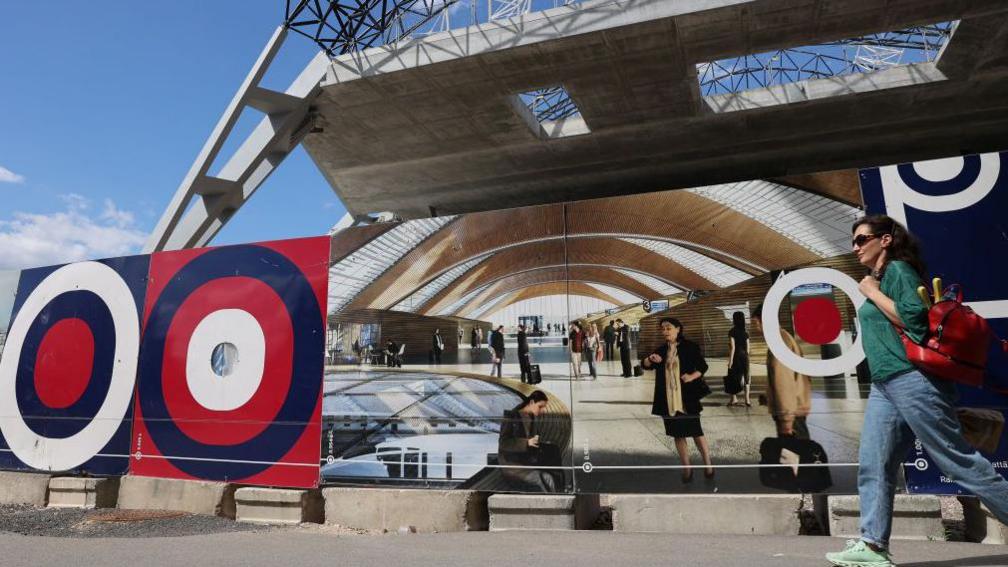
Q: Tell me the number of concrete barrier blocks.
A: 9